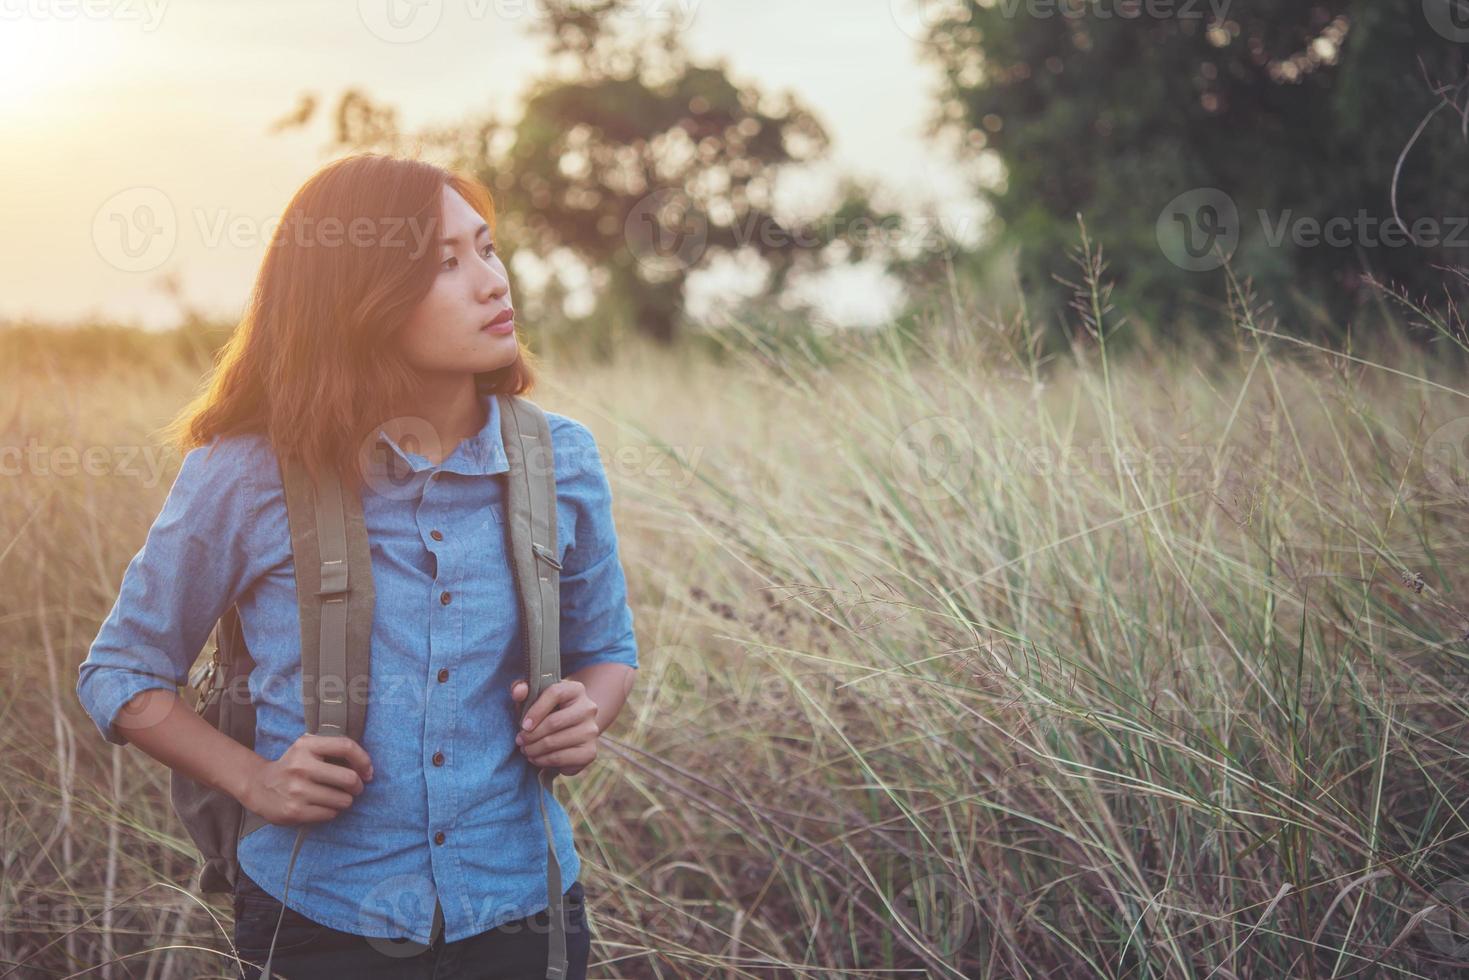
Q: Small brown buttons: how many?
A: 5